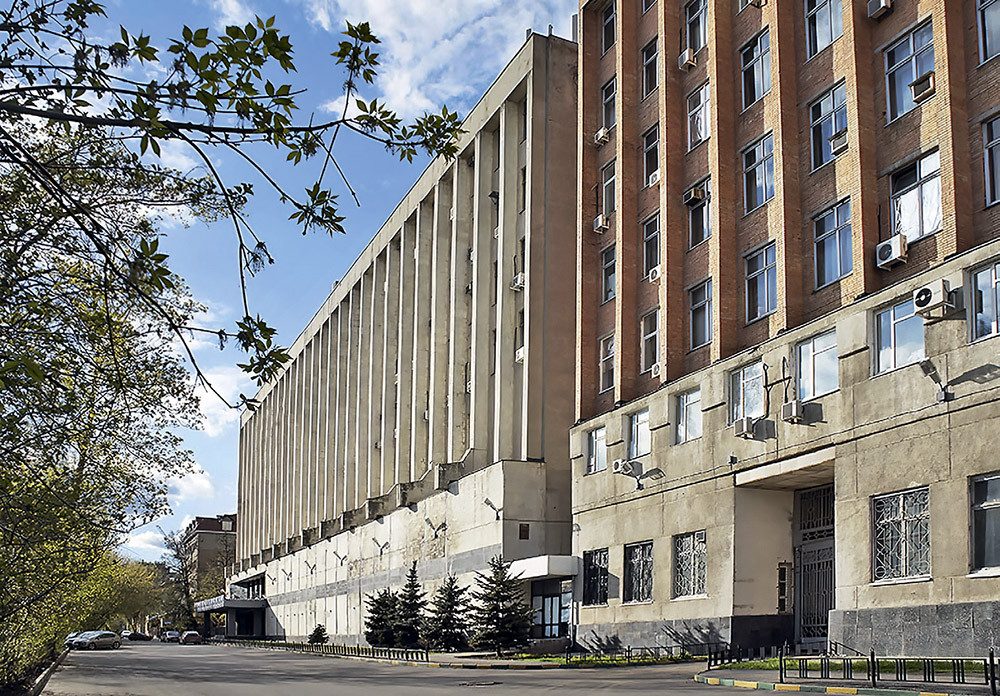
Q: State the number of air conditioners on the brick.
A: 11